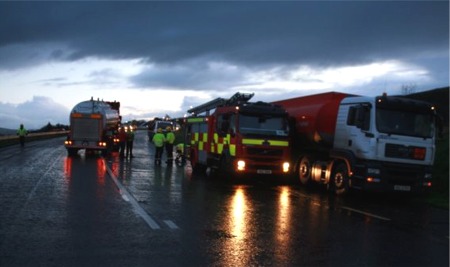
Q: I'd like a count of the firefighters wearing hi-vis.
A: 4